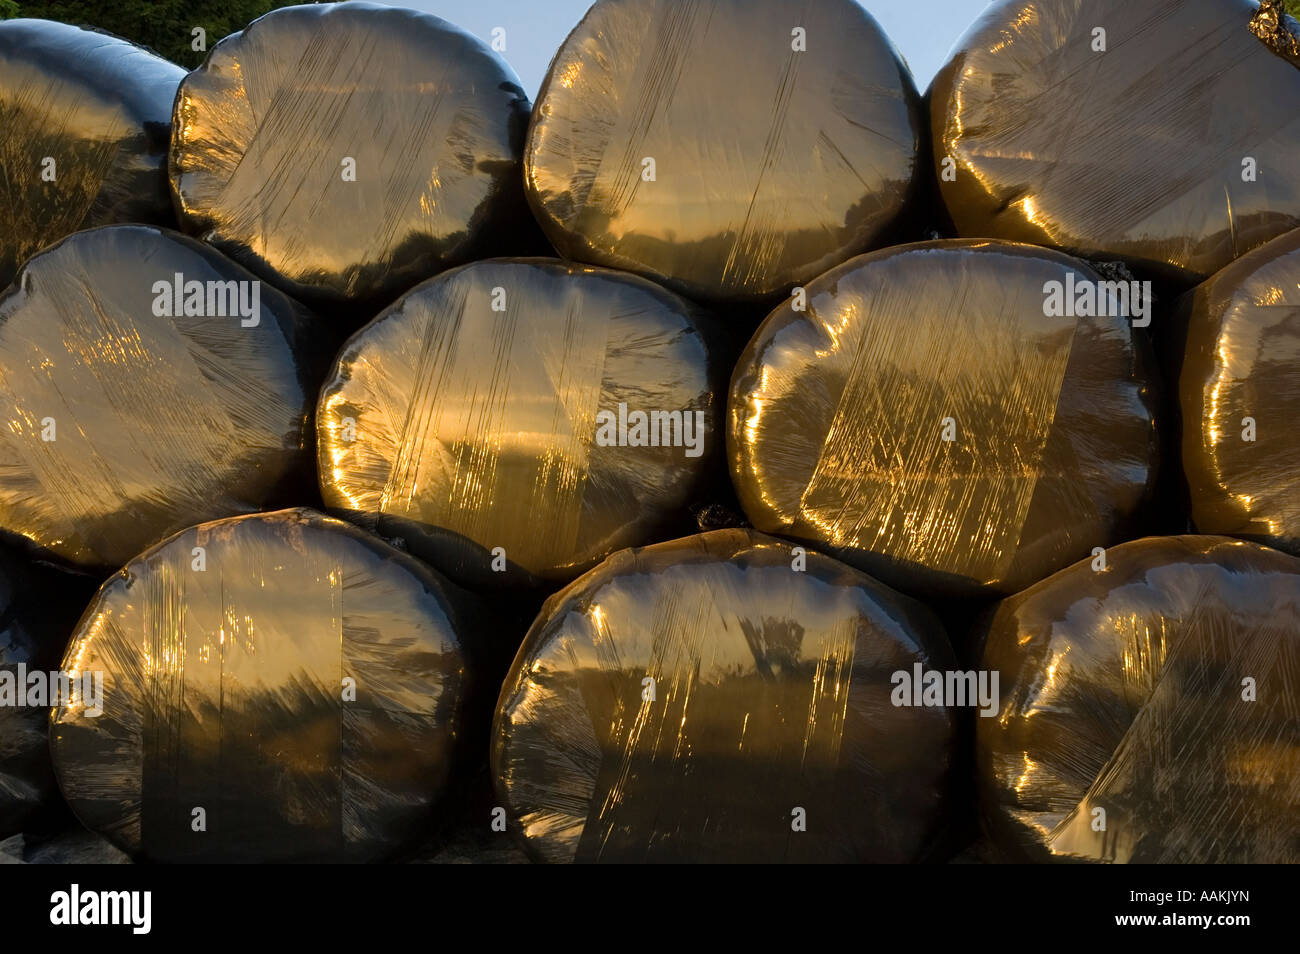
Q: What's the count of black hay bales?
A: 12